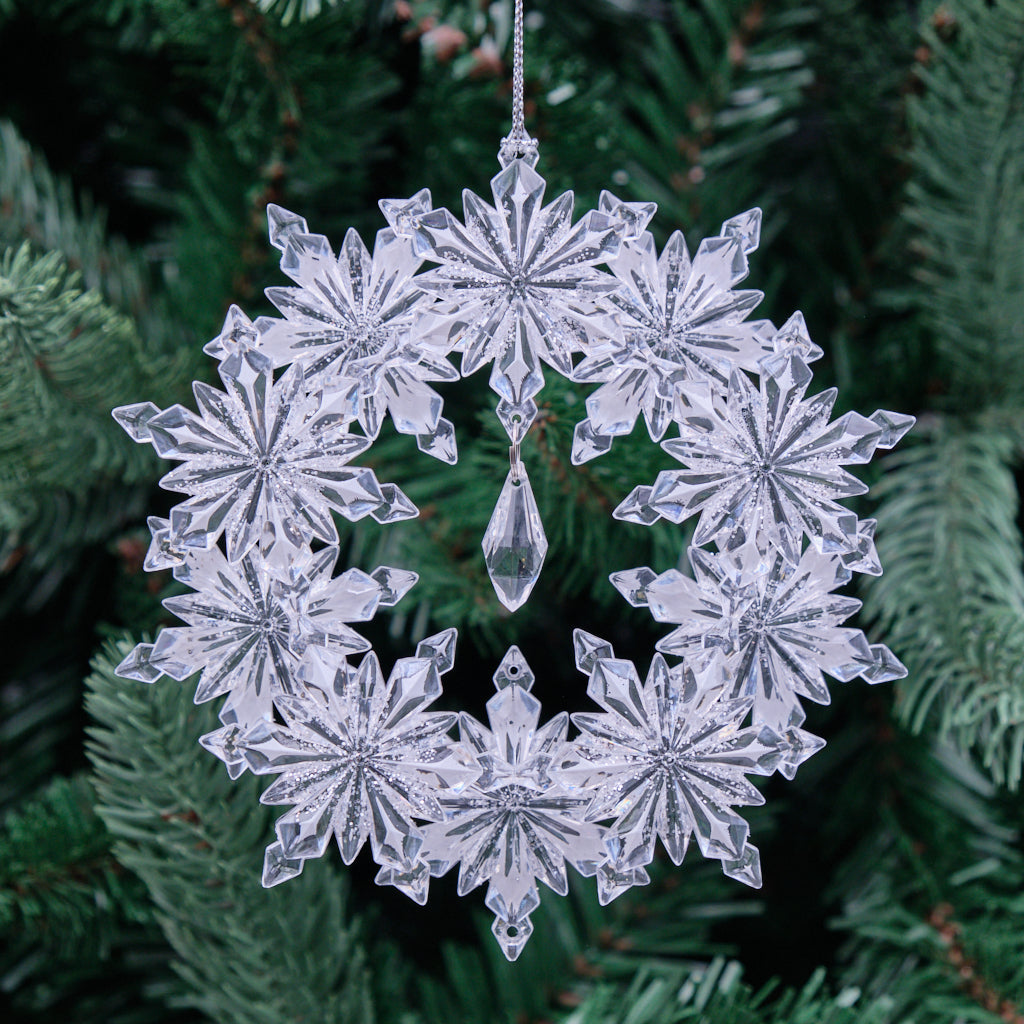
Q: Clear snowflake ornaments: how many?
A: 10